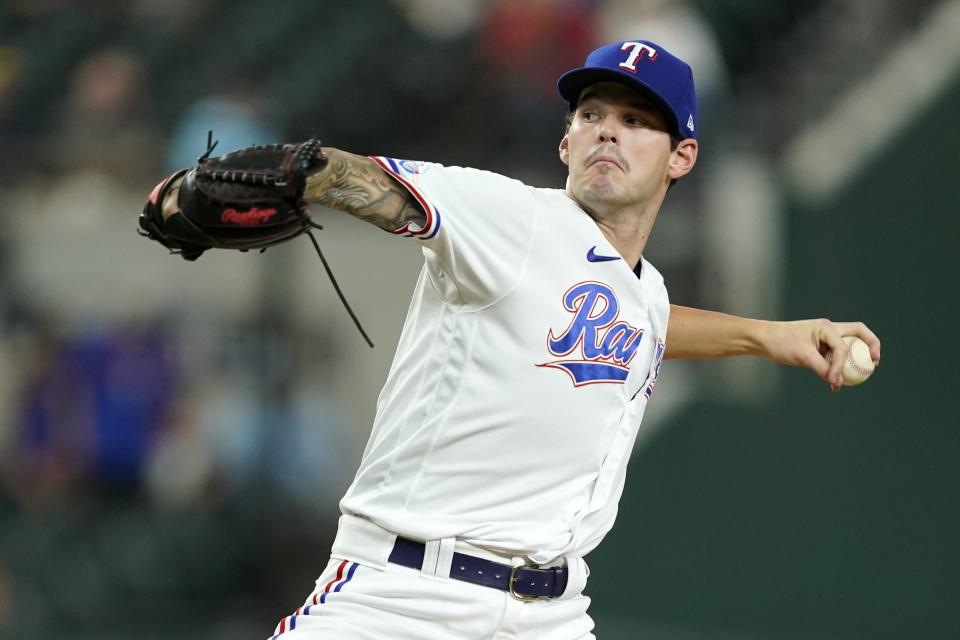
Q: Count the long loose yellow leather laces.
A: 0